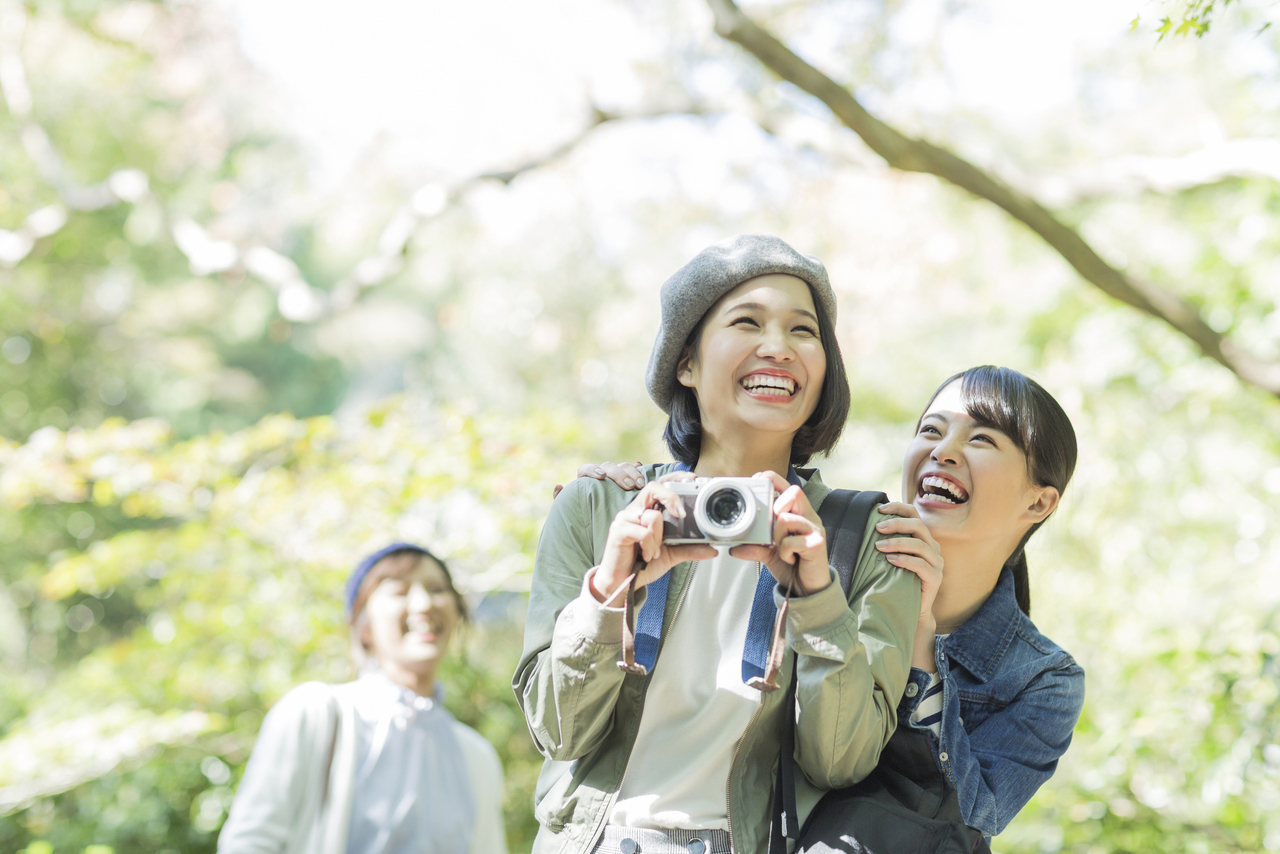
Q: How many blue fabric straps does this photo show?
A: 2